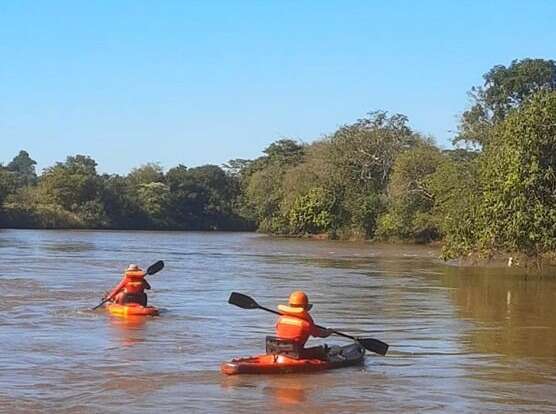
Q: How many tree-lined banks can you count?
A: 2